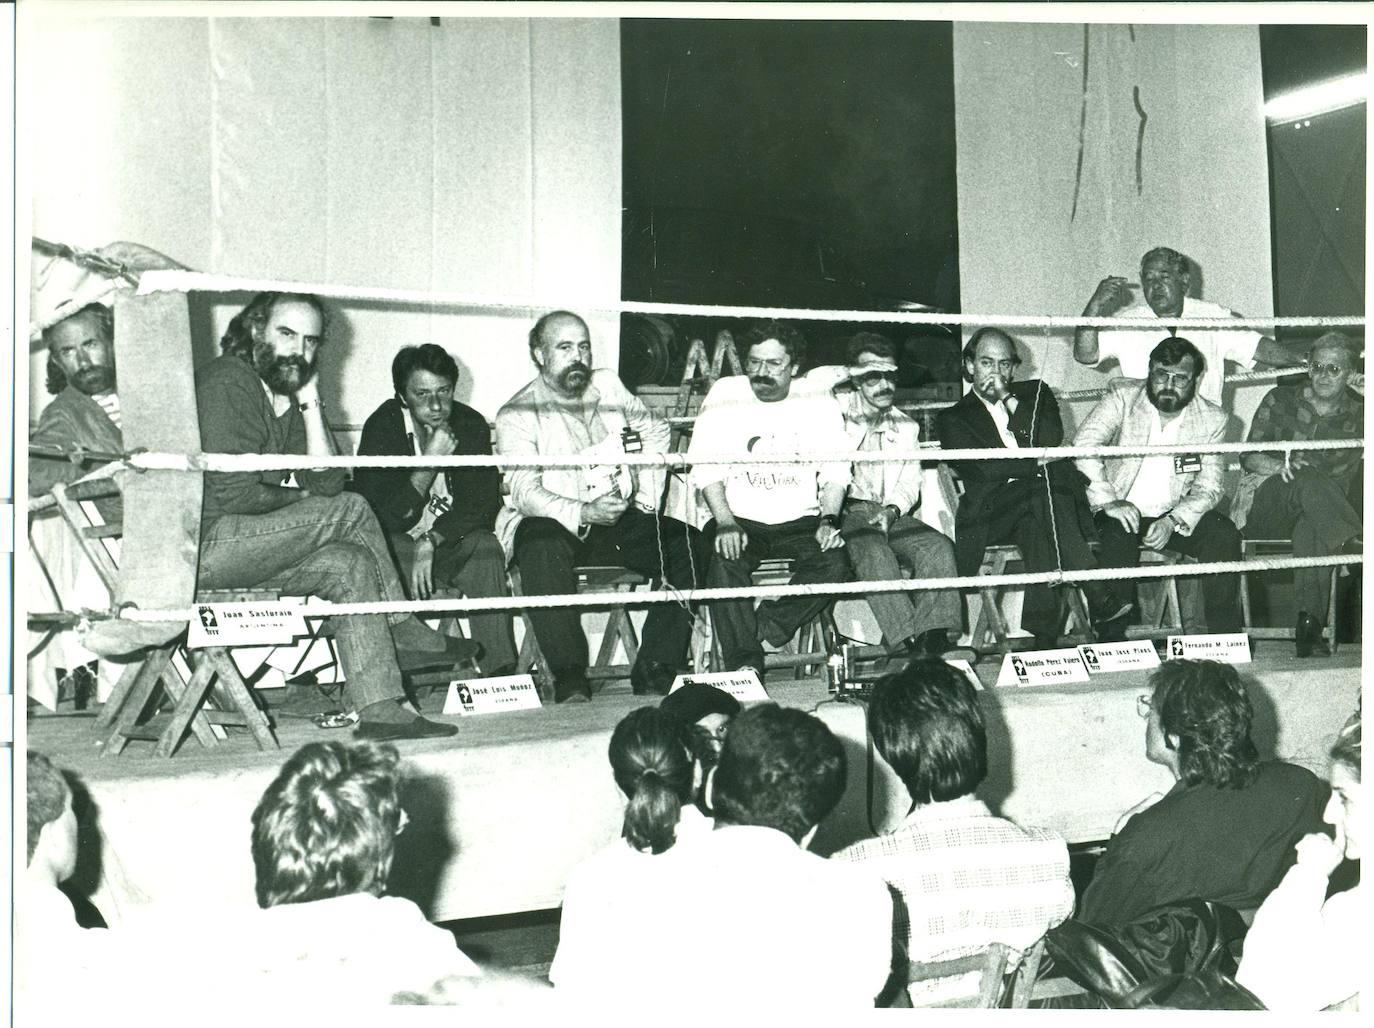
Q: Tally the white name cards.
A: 7